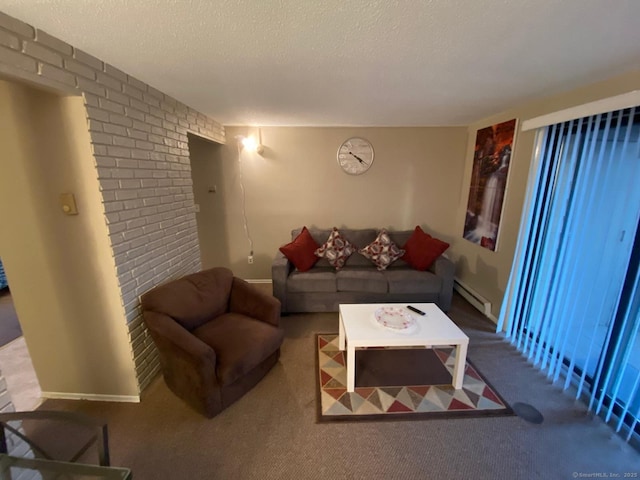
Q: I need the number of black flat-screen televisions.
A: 0